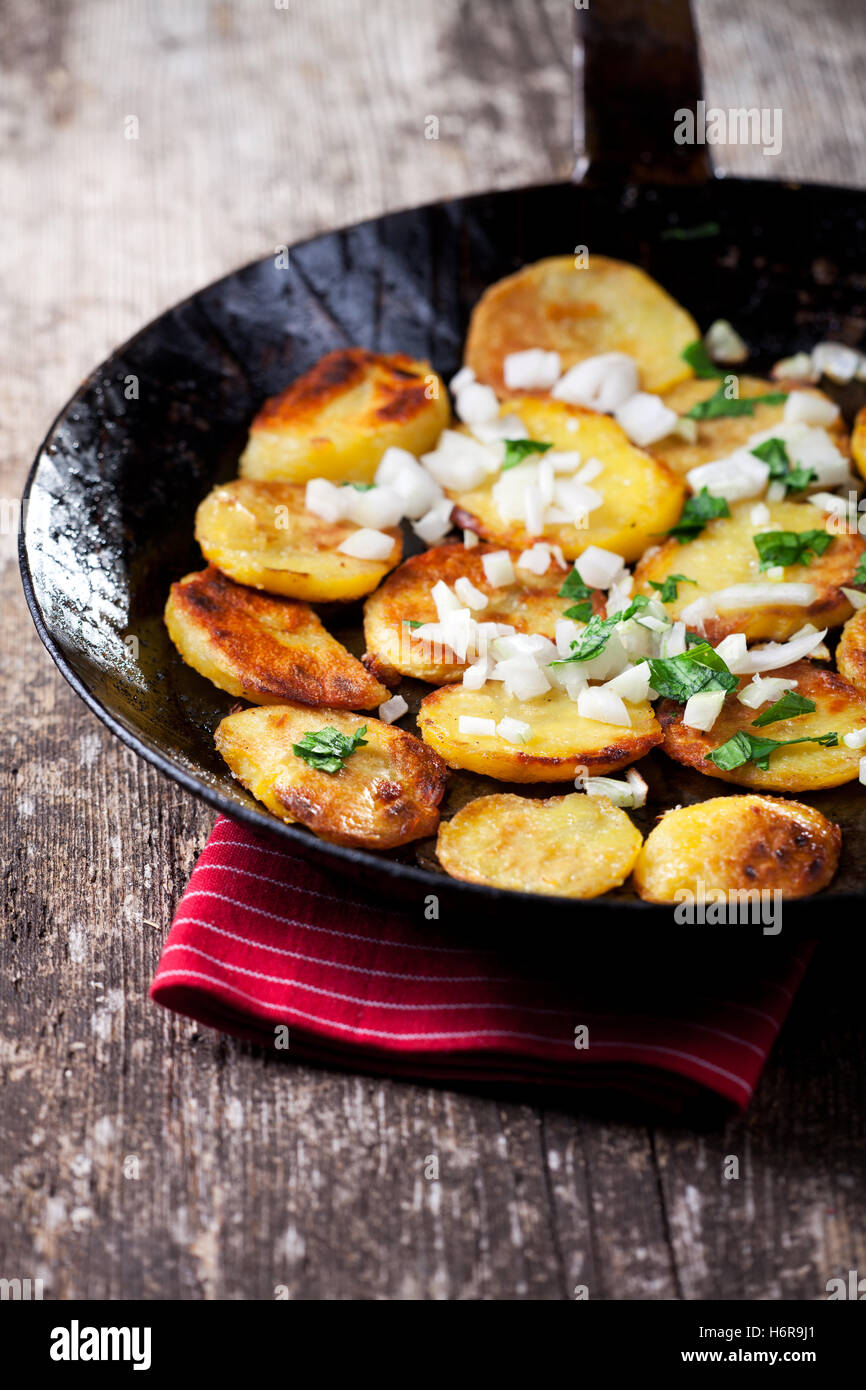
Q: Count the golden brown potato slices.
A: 15